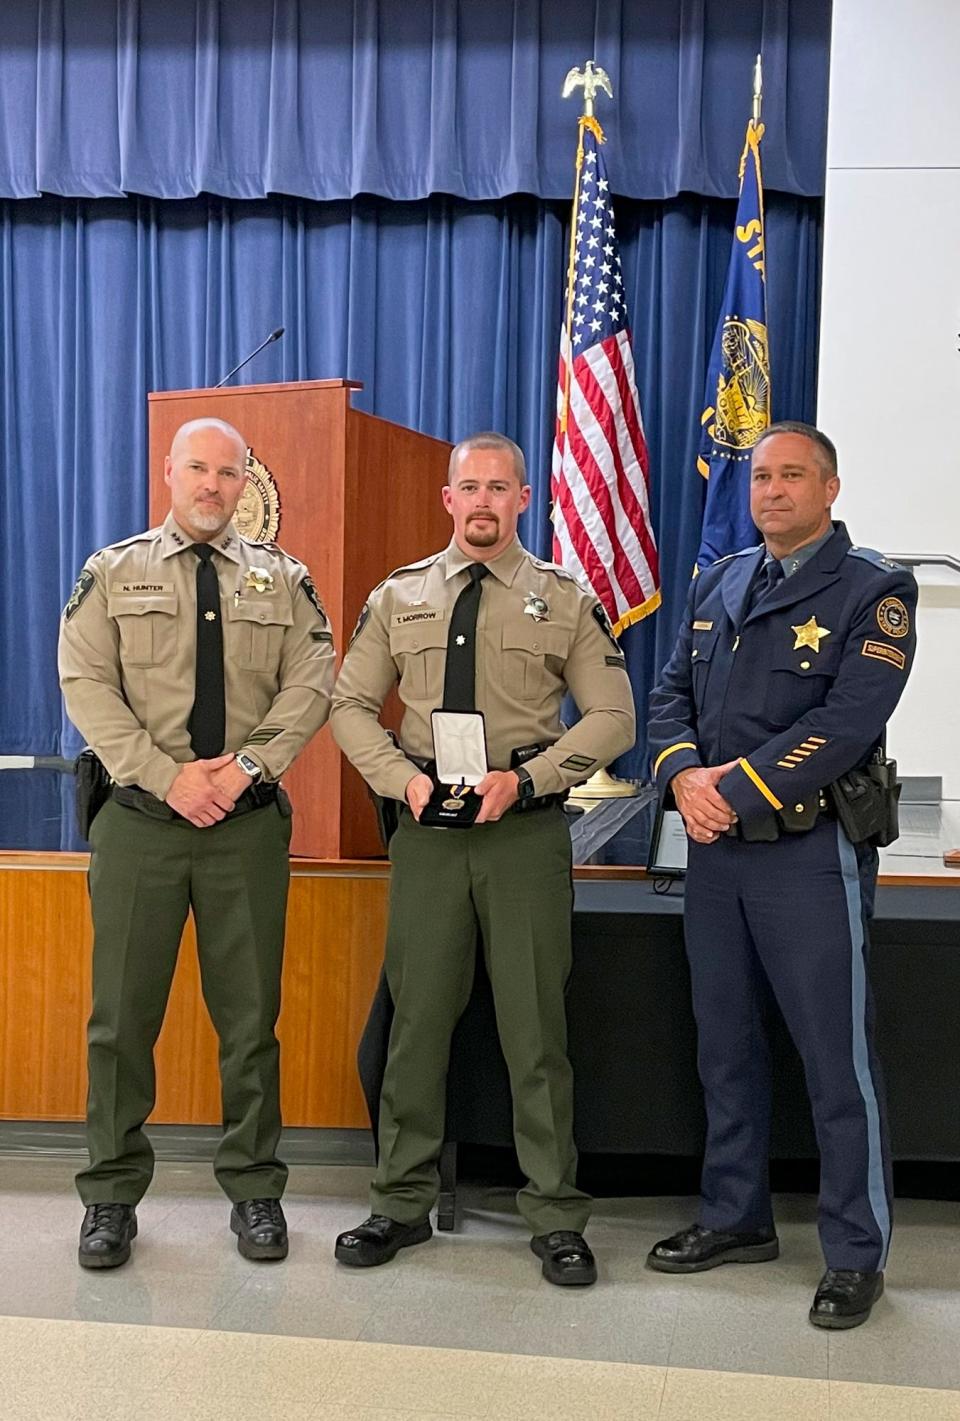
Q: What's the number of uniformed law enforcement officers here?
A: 3